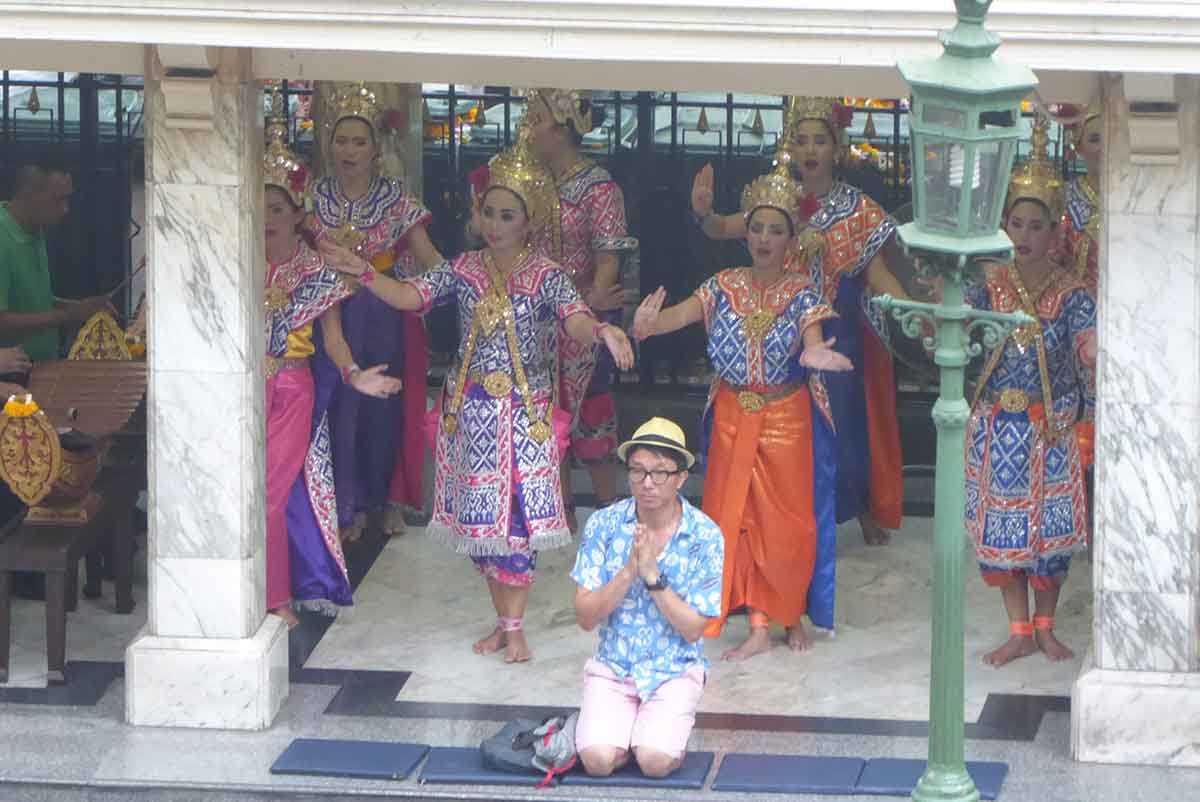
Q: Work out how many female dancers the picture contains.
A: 8